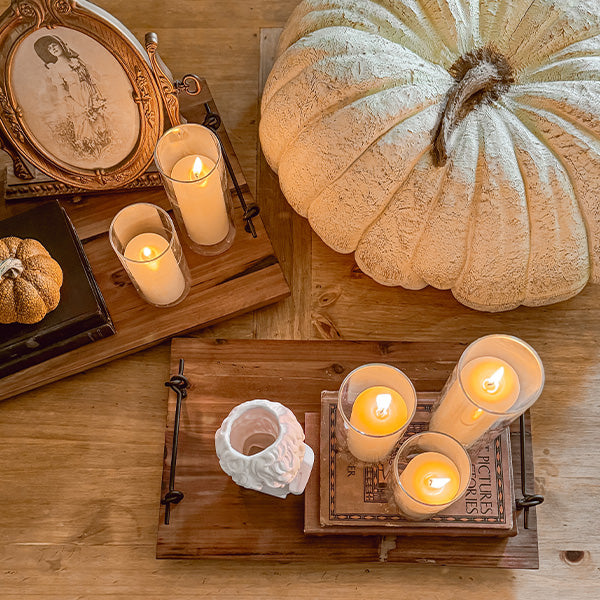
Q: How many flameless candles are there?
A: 5